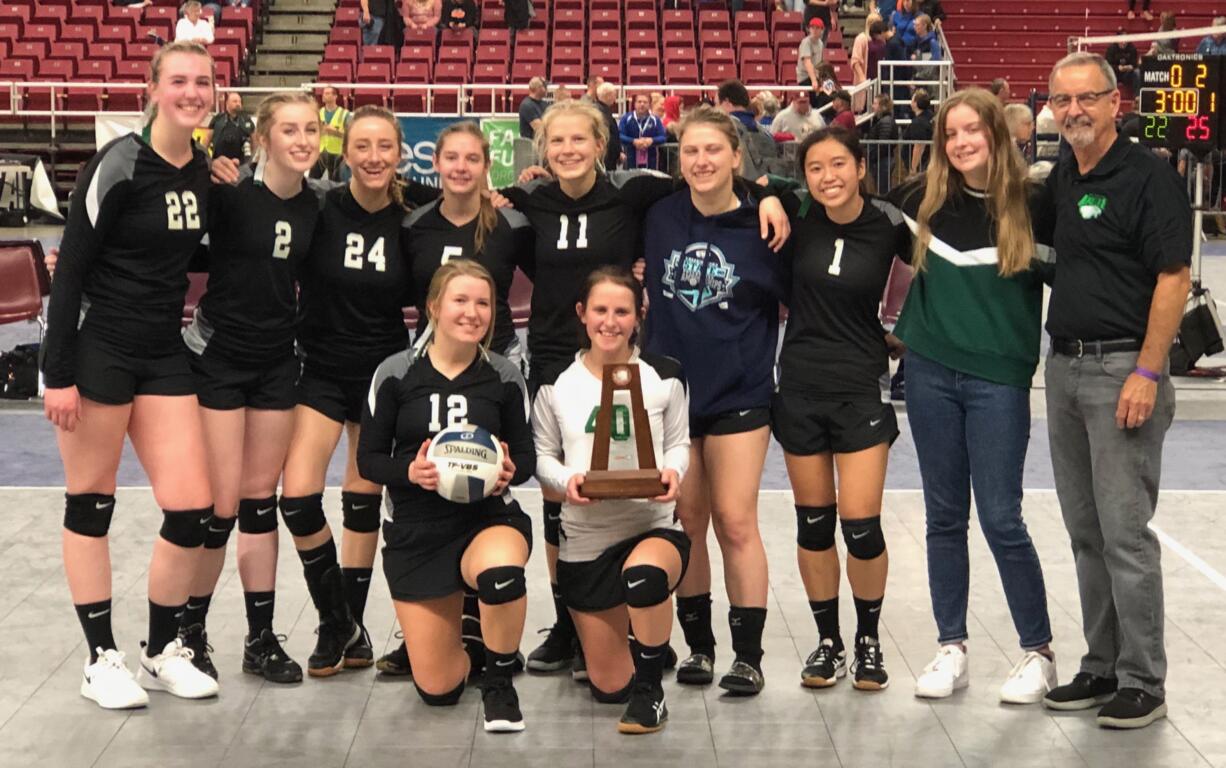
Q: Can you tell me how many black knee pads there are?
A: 13